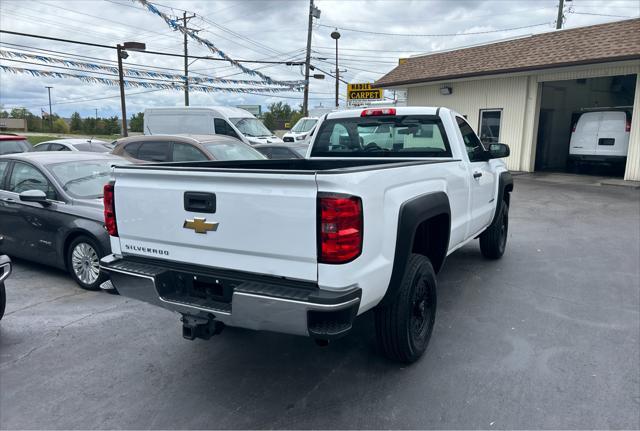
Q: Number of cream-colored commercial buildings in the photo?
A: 1